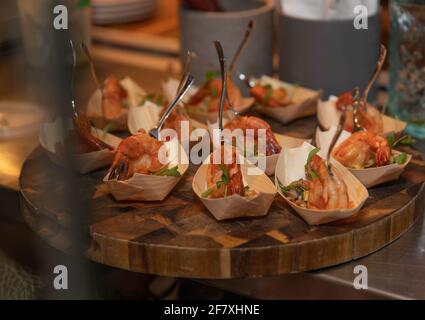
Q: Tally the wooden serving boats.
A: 11